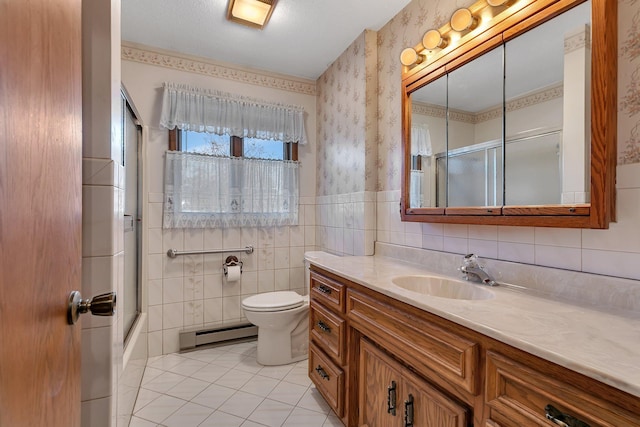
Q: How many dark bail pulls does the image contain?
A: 6